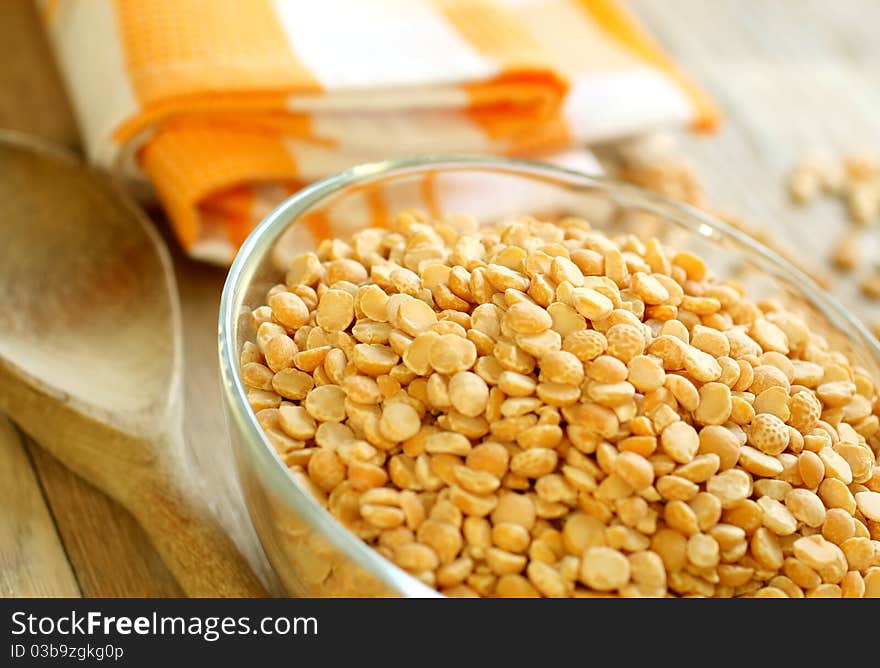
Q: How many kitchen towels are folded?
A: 1